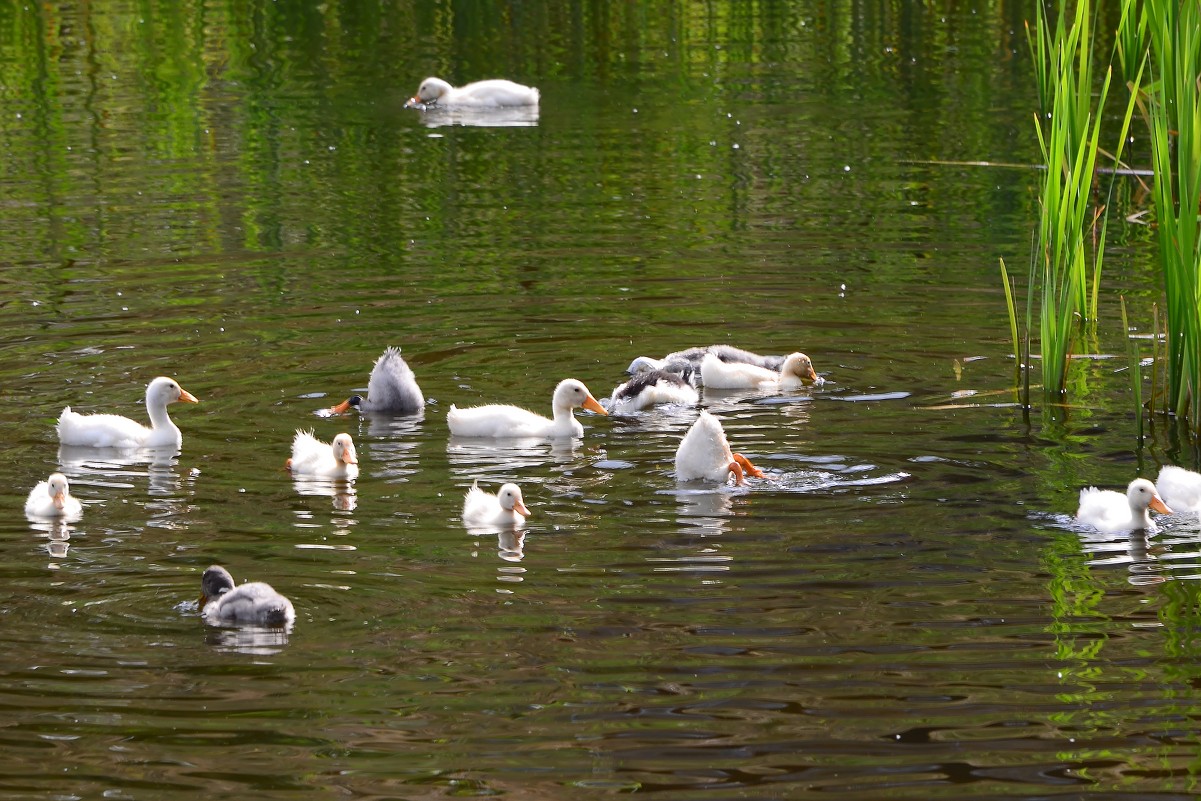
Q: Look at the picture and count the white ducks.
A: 10